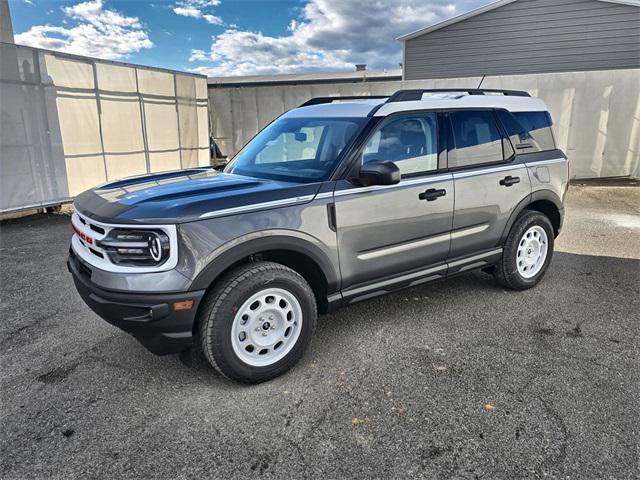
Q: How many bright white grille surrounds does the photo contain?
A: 1